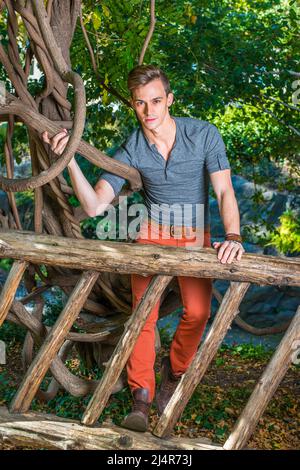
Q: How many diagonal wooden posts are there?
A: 5